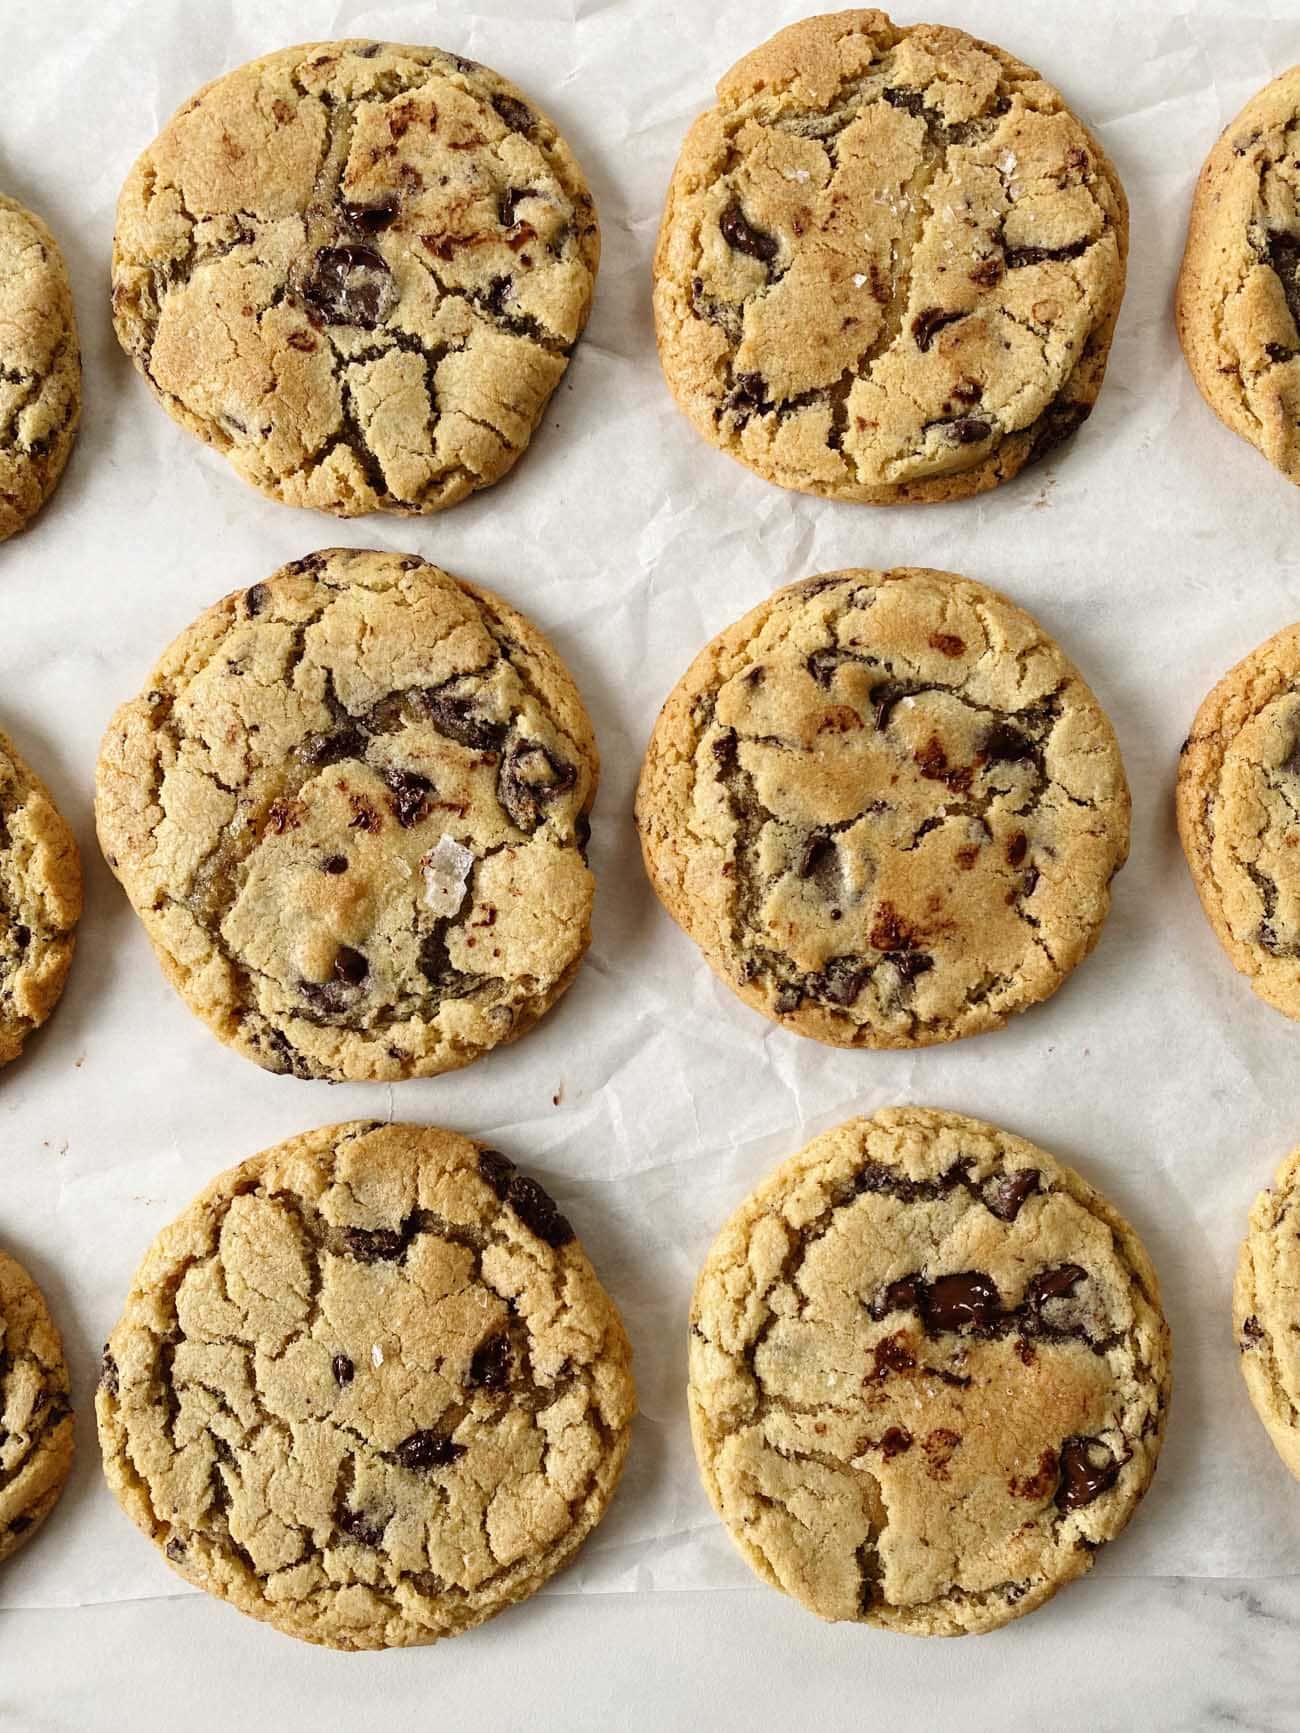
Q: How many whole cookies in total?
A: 6